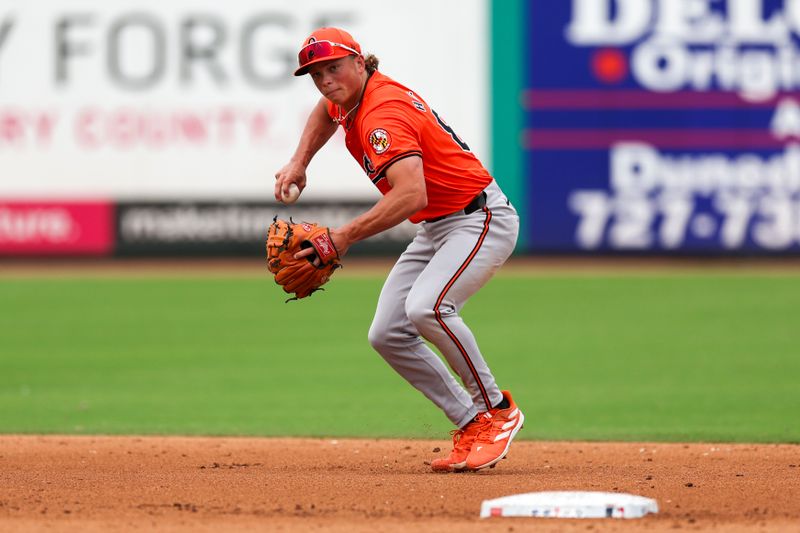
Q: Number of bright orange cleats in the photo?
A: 2